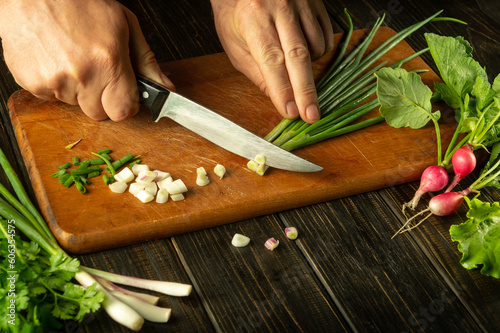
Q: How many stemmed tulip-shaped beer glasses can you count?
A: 0